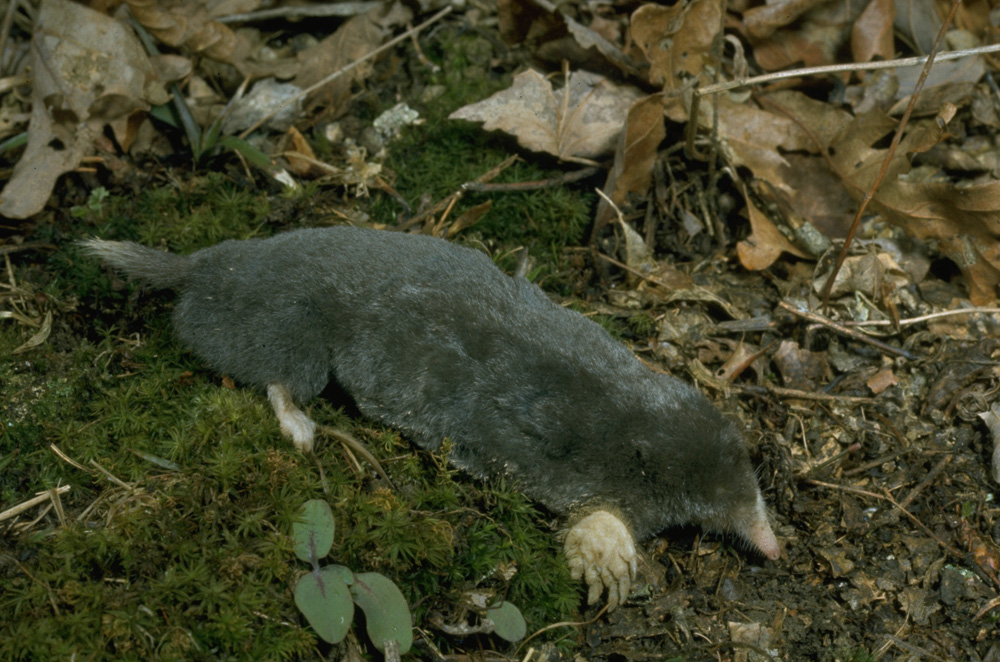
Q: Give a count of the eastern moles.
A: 1